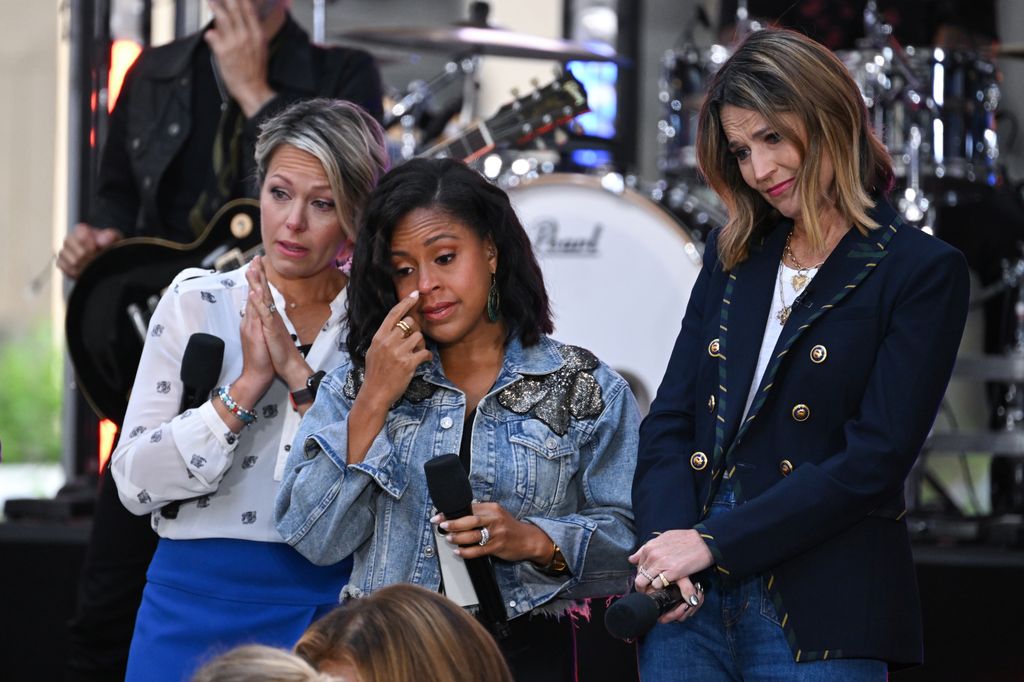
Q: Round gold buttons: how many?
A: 6